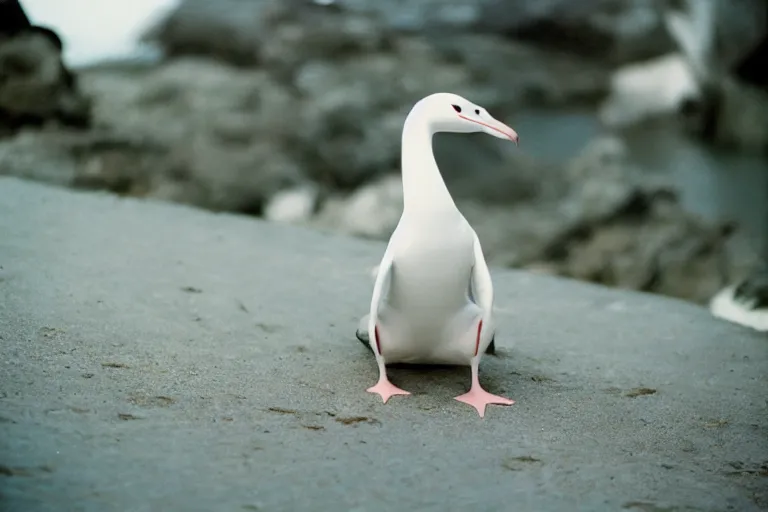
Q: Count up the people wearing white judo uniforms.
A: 0